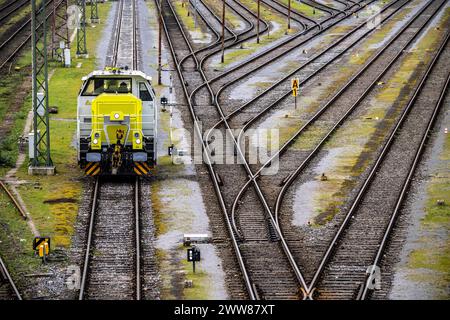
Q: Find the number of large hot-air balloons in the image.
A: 0